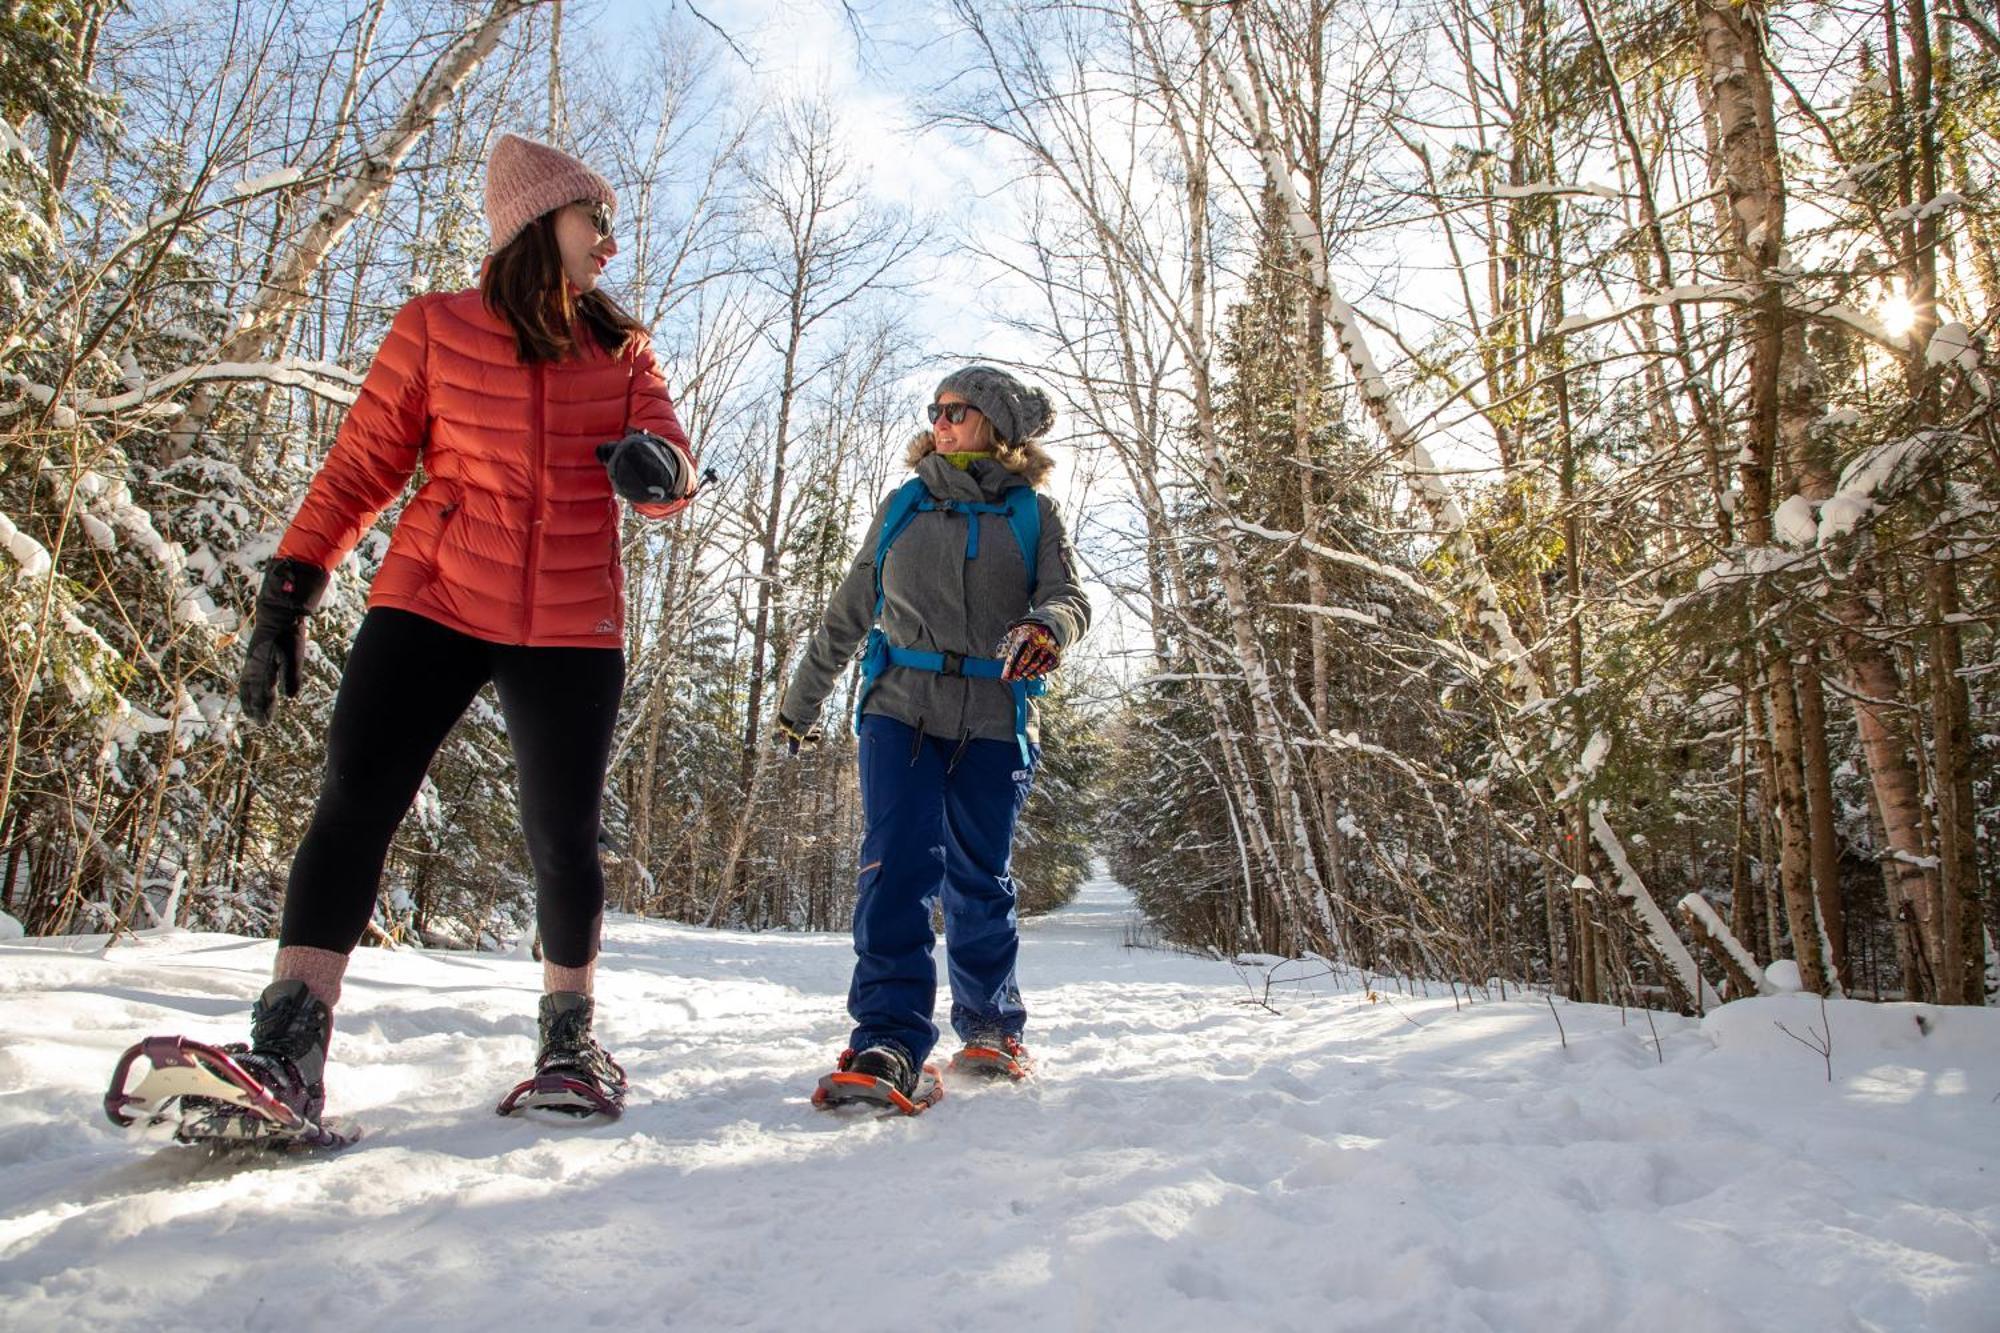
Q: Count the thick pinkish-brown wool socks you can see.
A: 2